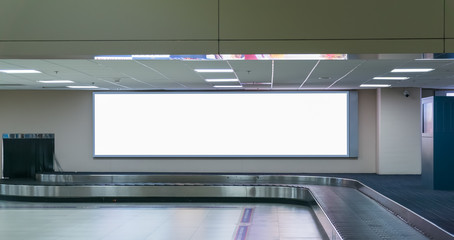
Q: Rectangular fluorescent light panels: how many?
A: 9